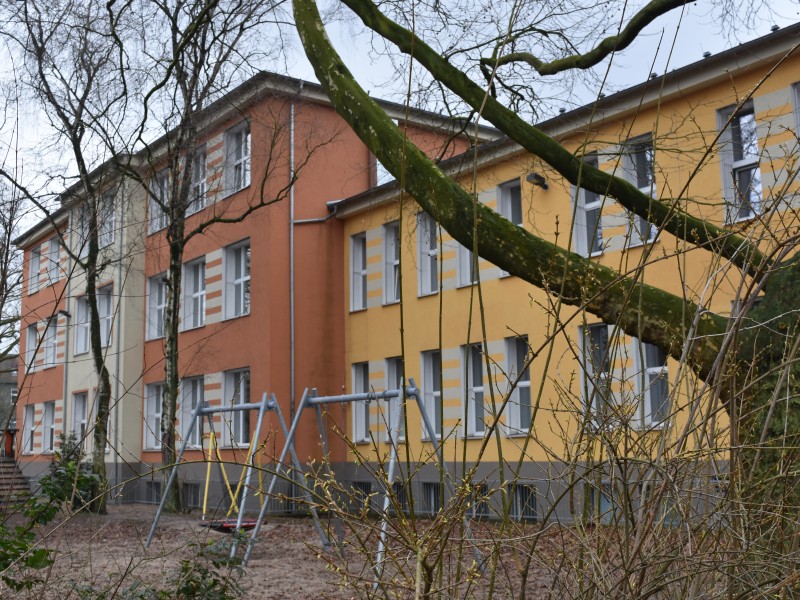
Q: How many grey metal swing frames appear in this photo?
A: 2